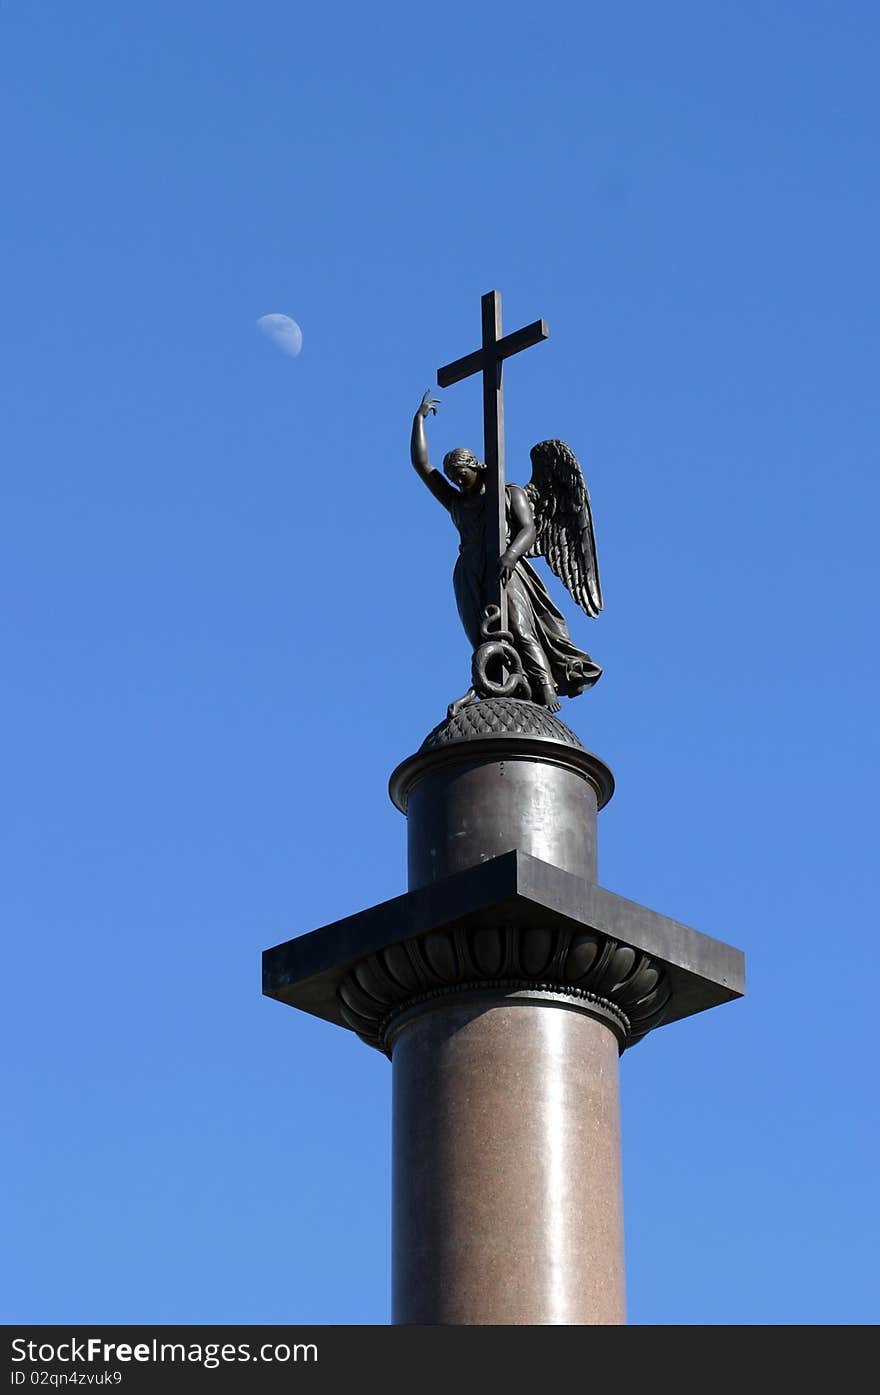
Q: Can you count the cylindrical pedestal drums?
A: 1